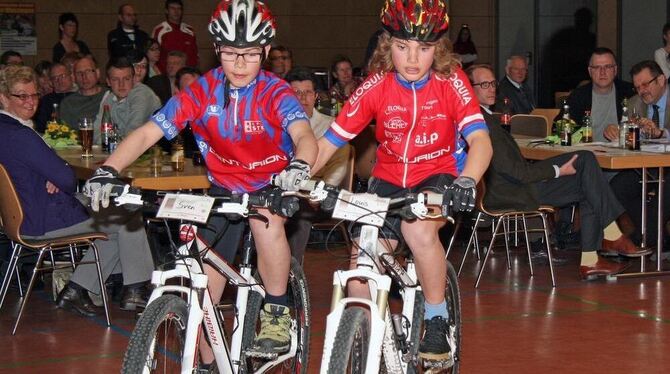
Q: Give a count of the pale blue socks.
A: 1